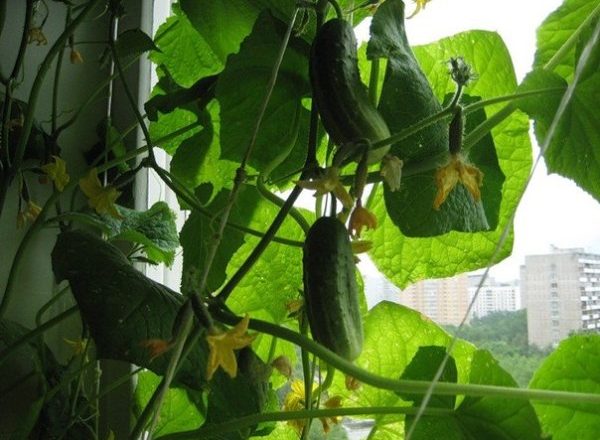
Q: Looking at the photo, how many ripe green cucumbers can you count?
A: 2